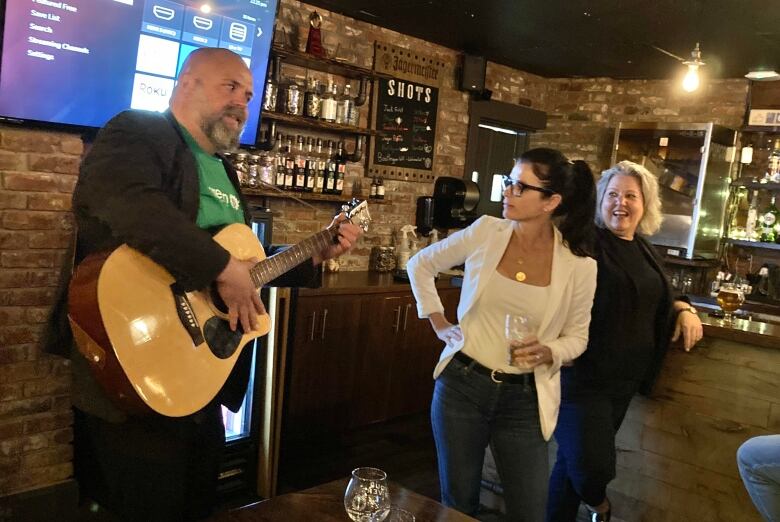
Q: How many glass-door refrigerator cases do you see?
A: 1